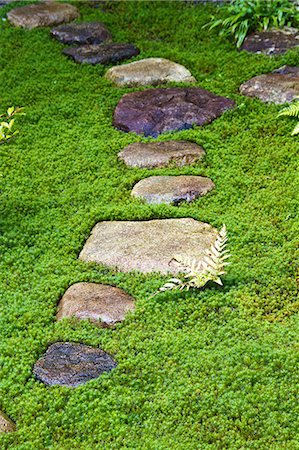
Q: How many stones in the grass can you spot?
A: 13